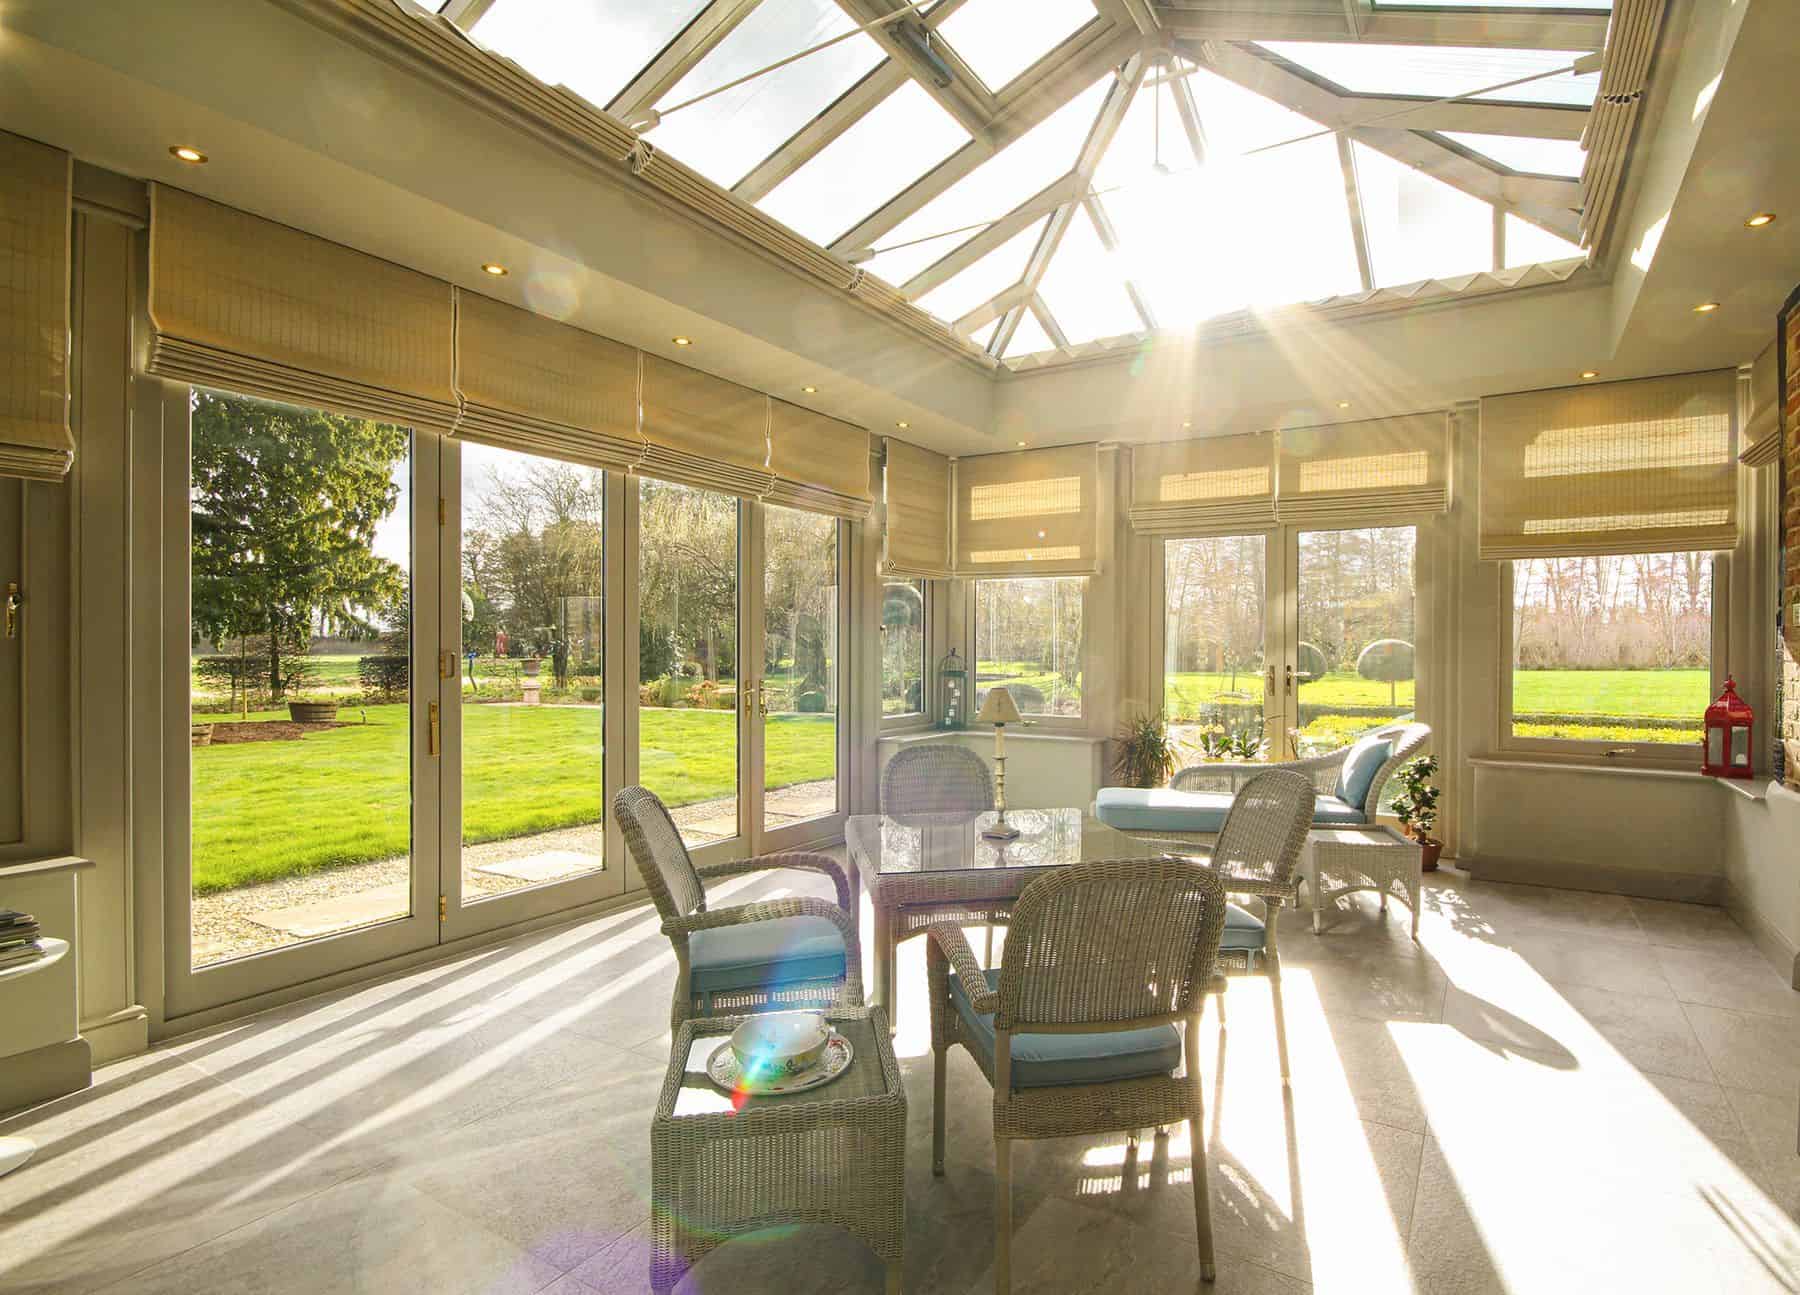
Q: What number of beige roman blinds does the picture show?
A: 11